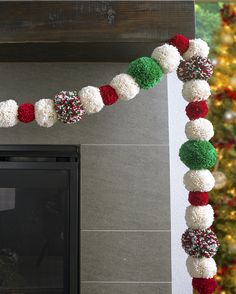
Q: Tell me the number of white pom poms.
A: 11